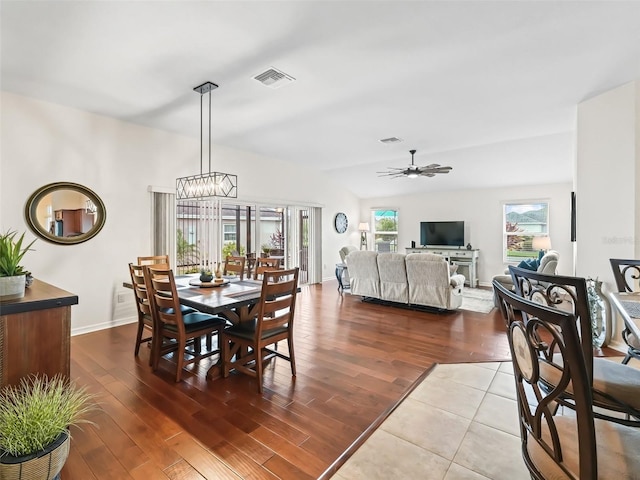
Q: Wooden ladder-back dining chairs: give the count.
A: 6